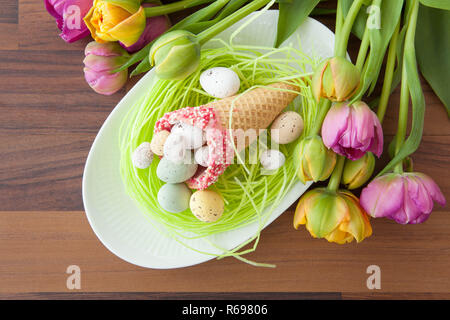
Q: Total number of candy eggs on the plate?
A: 11